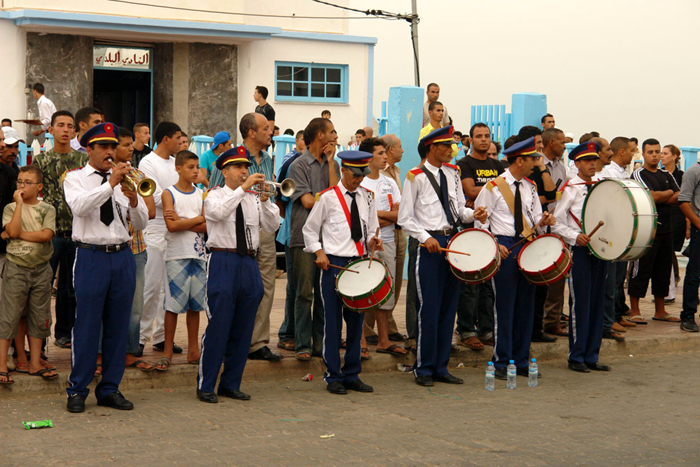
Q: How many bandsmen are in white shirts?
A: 6